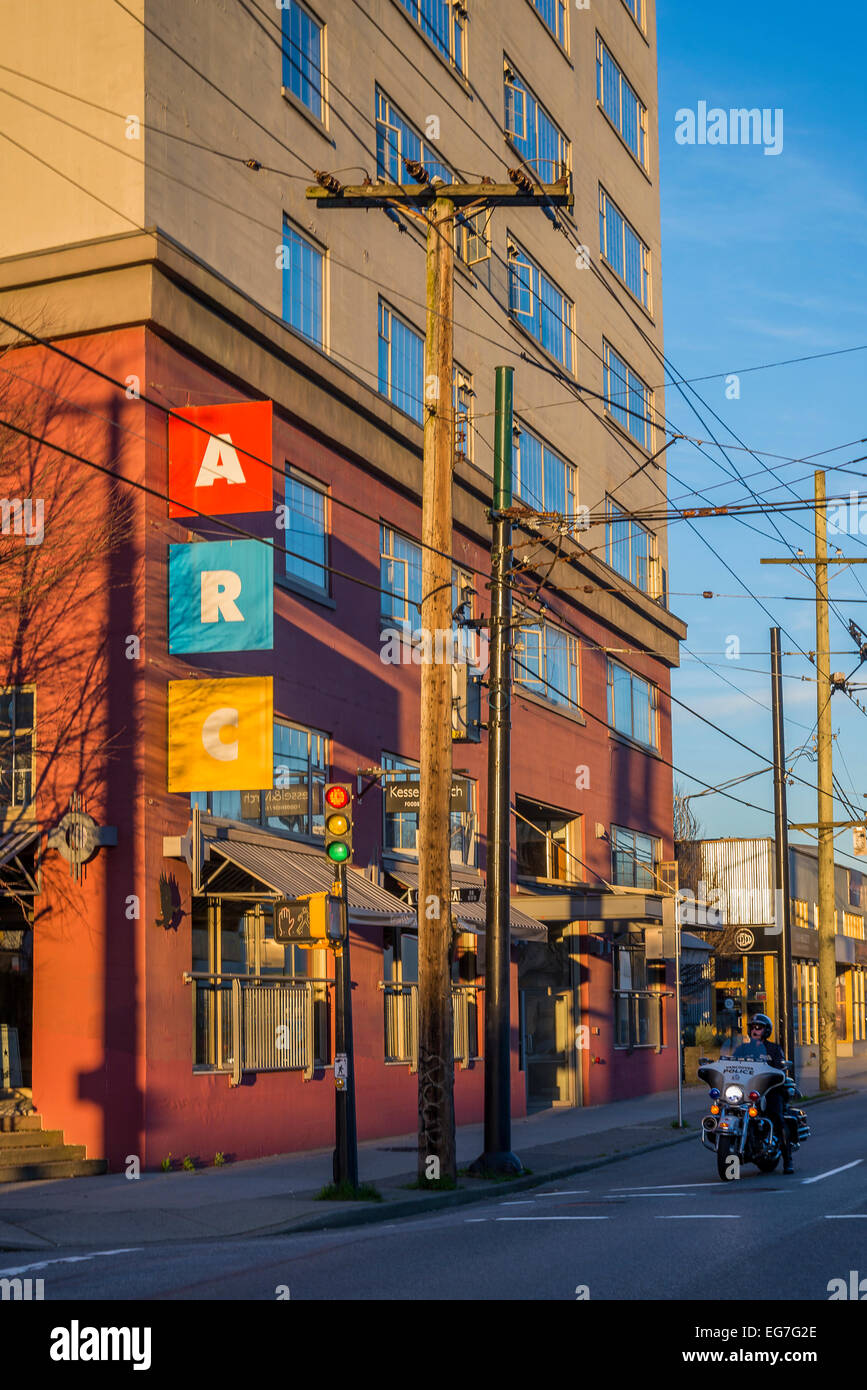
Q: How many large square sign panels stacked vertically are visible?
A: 3